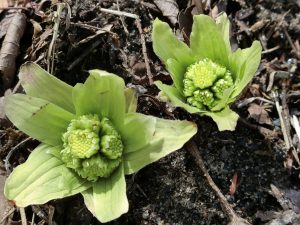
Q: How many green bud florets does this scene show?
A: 2